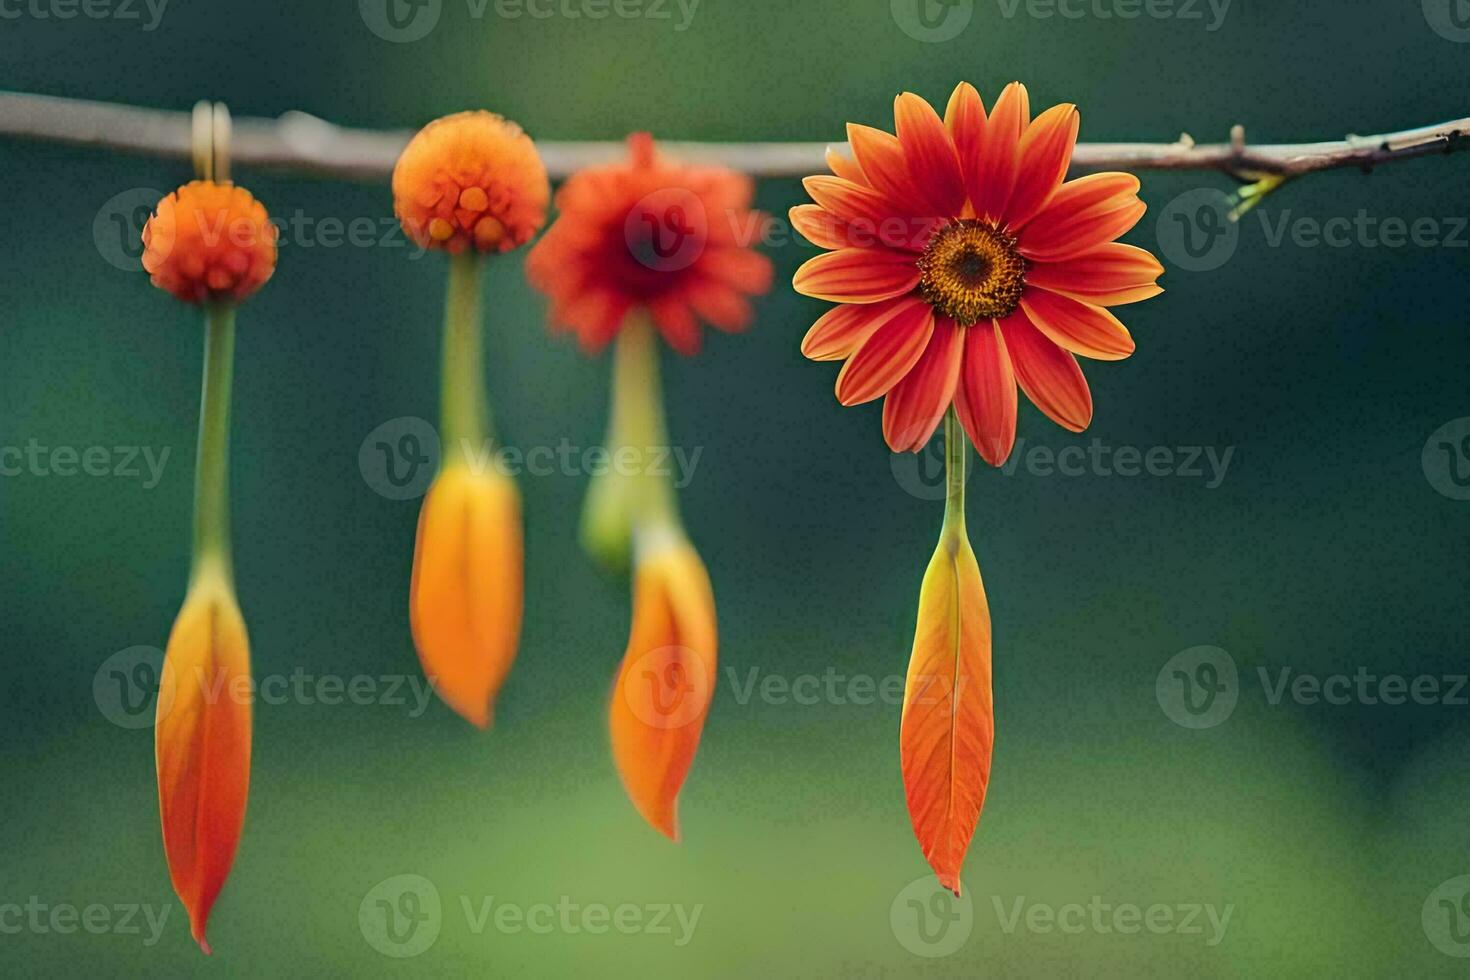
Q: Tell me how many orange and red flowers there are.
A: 4